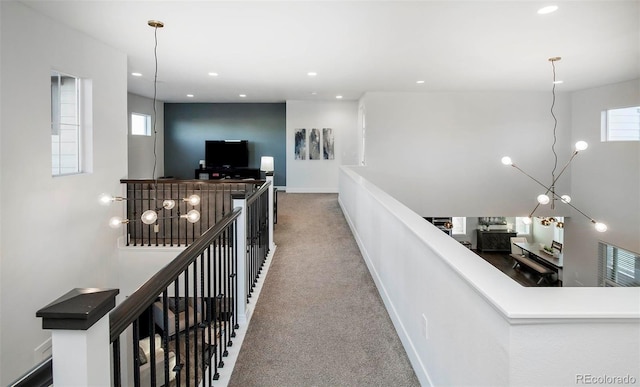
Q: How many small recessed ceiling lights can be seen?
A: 9